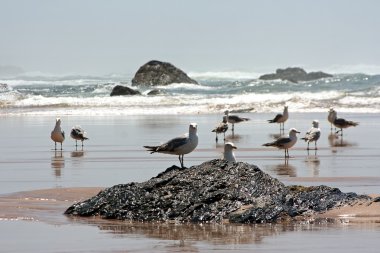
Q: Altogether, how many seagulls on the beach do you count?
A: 11